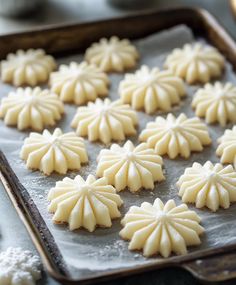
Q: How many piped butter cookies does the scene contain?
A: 15